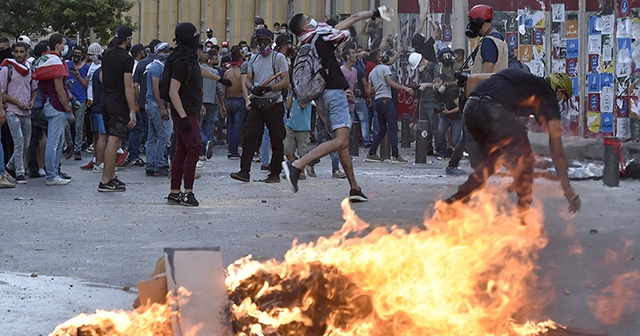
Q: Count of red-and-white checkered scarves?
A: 1